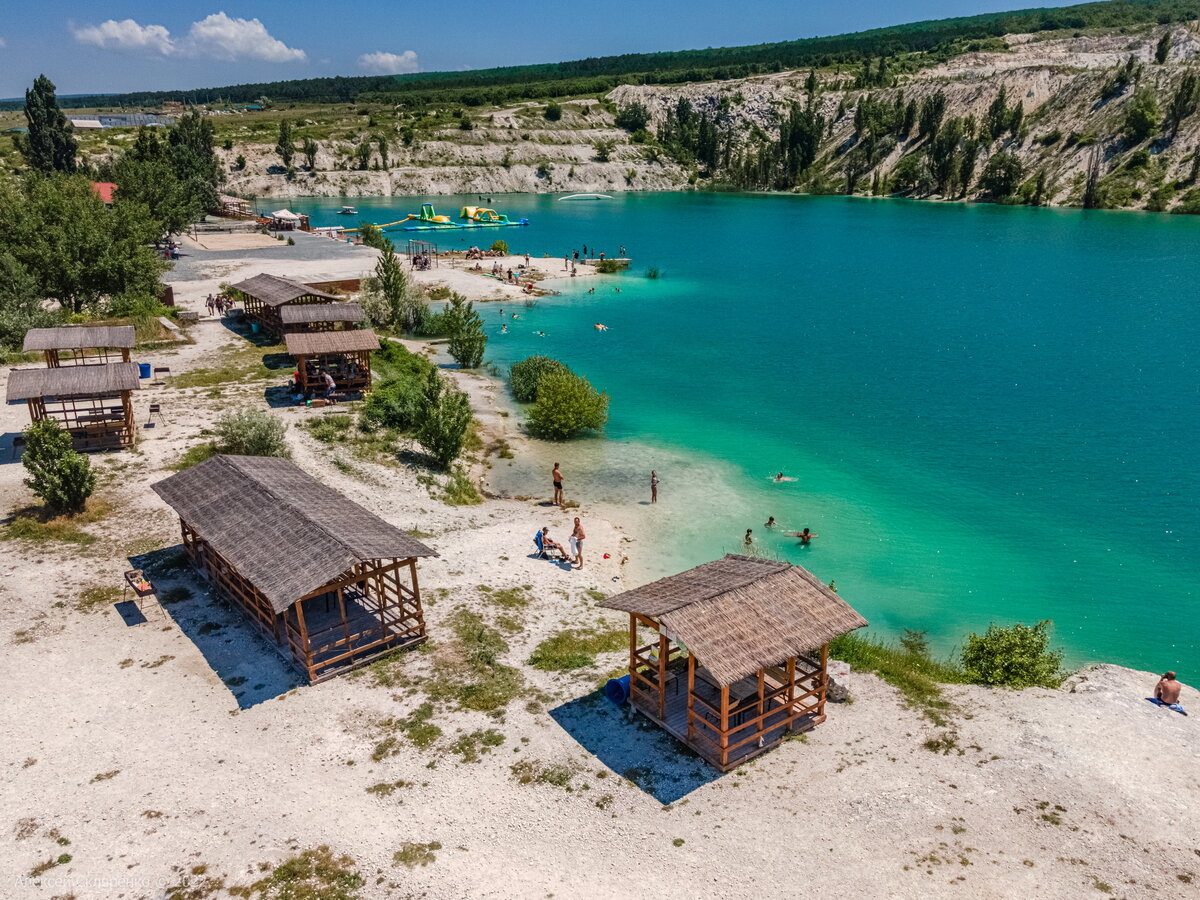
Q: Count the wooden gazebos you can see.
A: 7